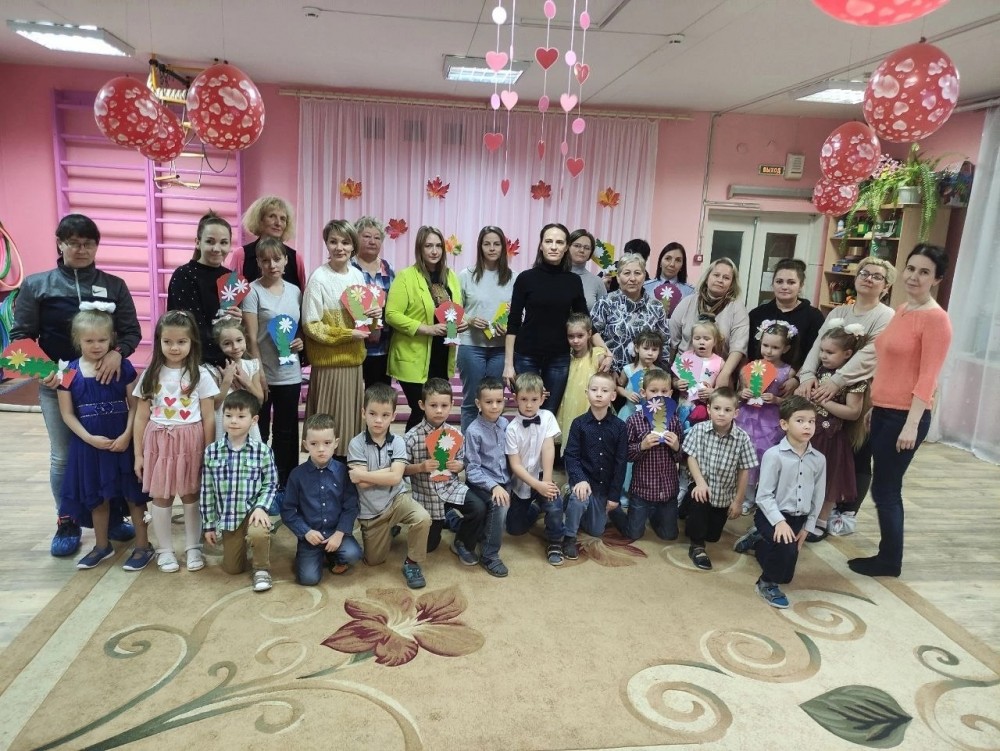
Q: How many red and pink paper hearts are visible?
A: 9